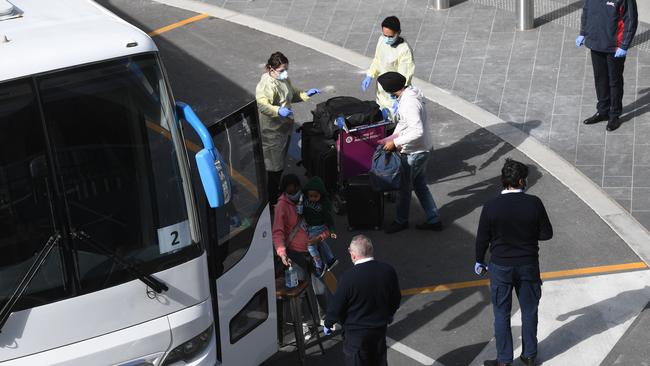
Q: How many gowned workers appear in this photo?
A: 2